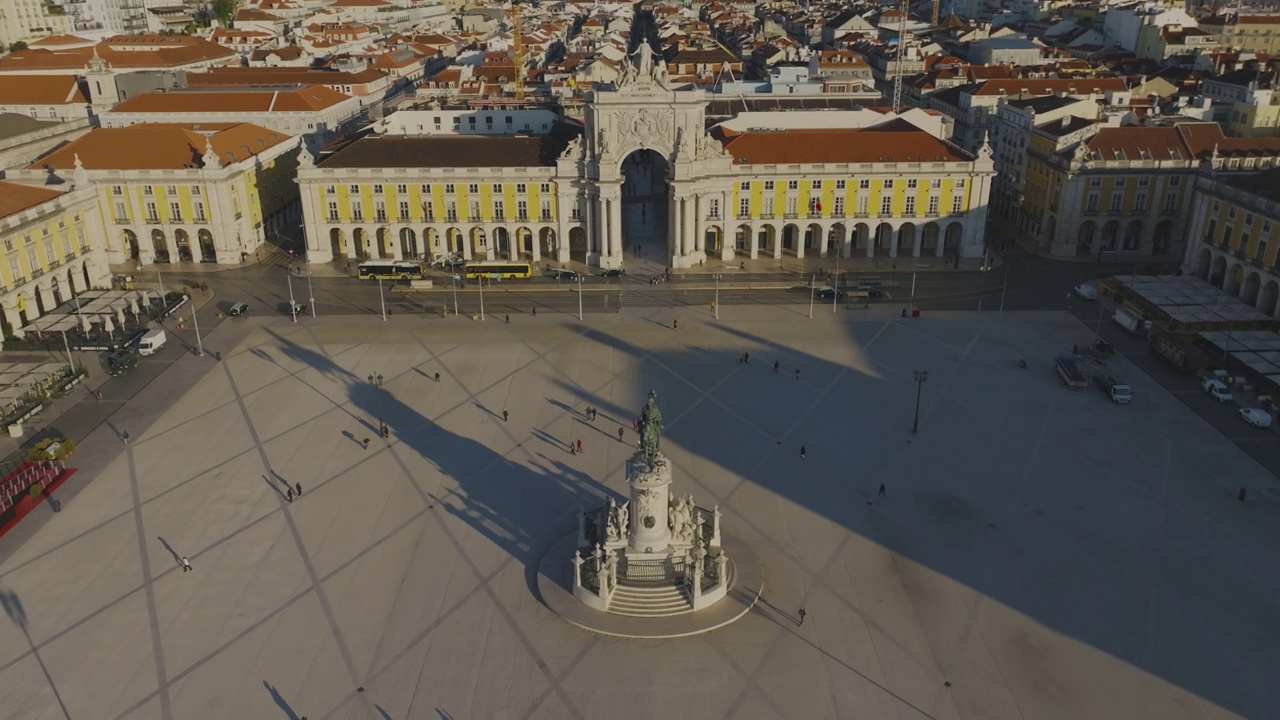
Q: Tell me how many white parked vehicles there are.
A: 6